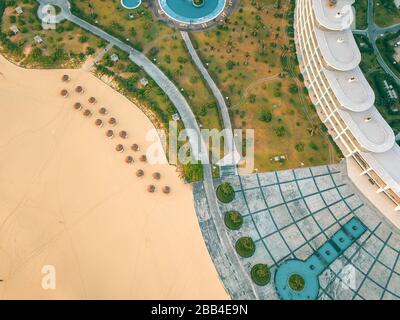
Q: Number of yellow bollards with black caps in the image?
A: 0